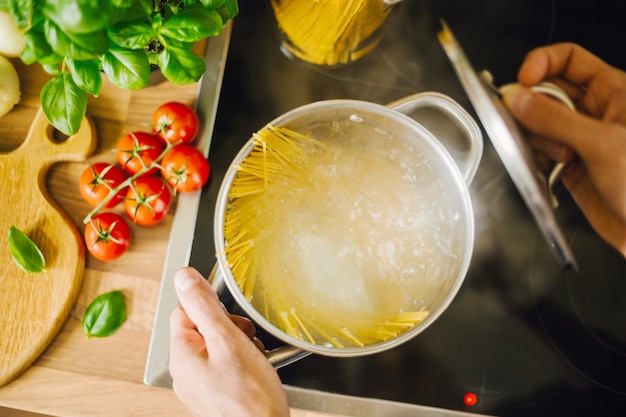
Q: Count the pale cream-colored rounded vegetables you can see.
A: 2